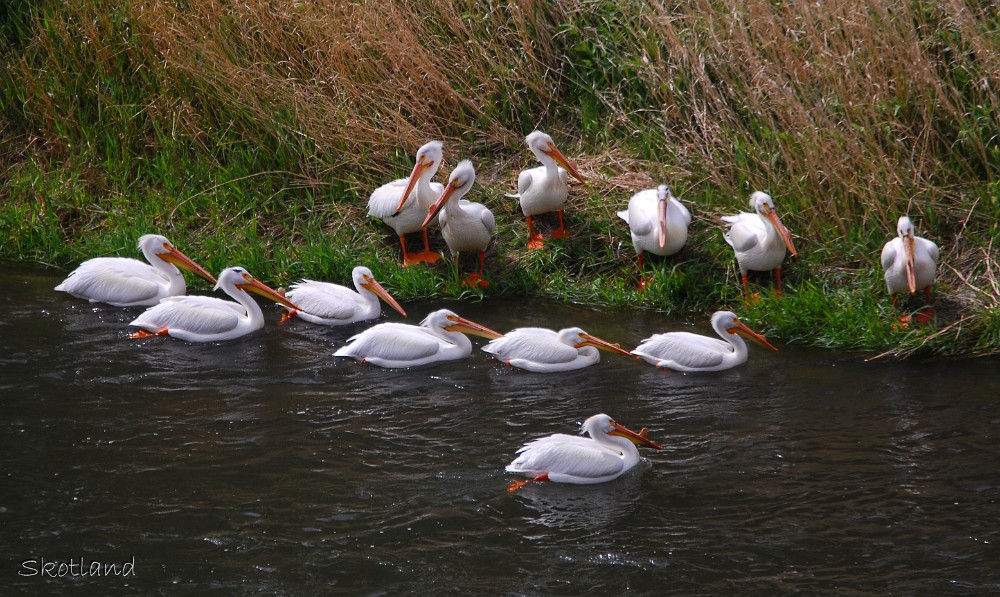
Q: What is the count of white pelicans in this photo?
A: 13